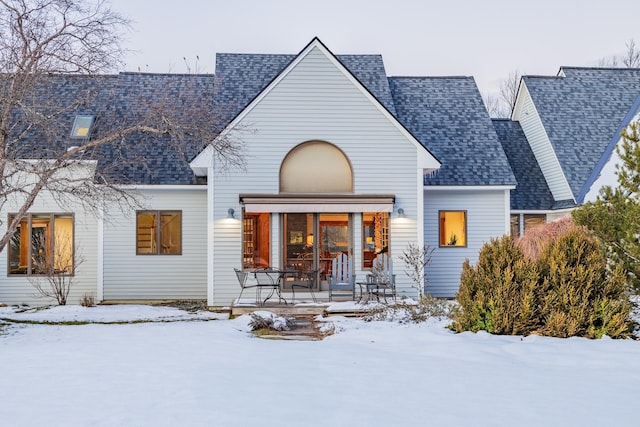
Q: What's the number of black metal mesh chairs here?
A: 3